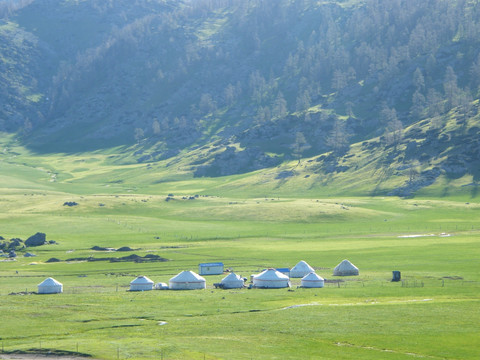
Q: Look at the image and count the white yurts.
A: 8